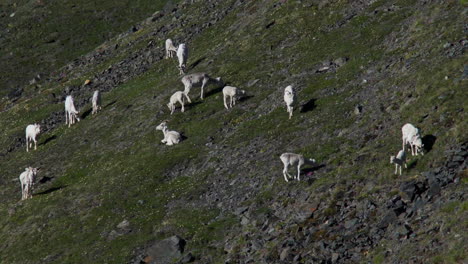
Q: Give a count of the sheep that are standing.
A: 13